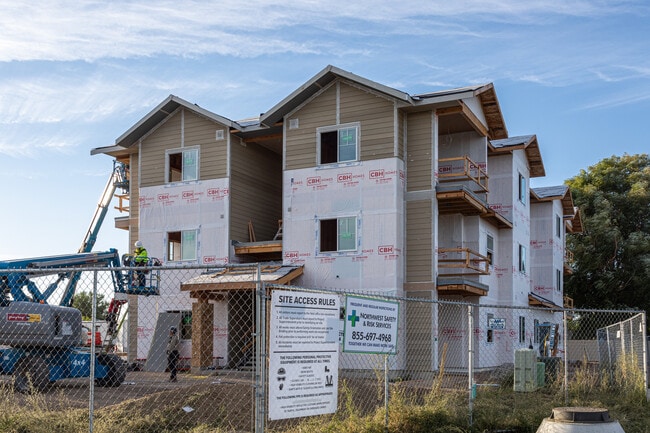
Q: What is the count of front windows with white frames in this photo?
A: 4